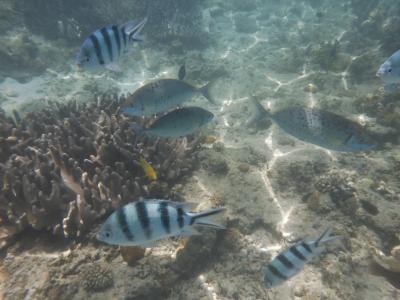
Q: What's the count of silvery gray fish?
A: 3